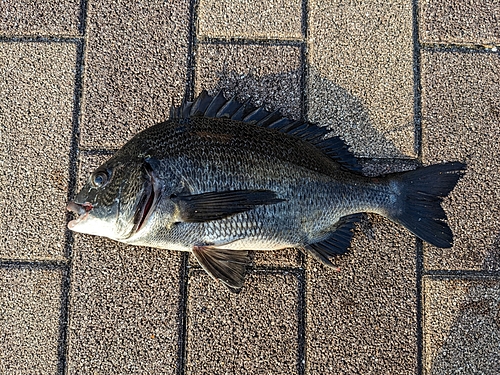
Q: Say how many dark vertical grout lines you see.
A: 4